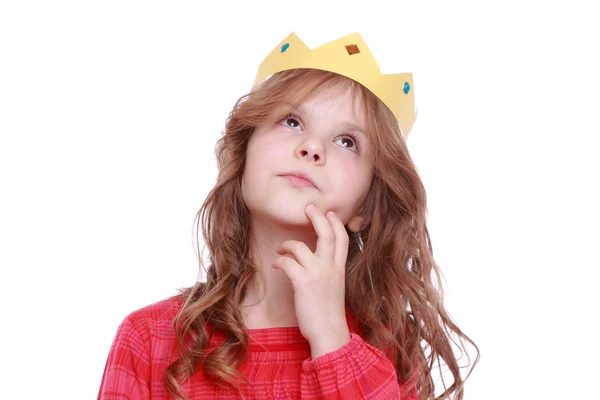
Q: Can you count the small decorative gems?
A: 3